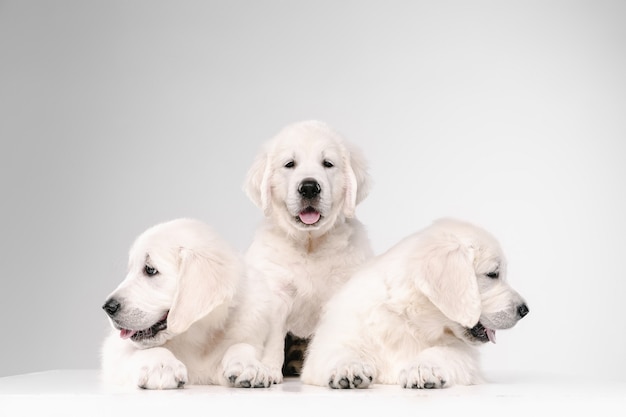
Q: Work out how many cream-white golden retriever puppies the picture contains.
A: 3